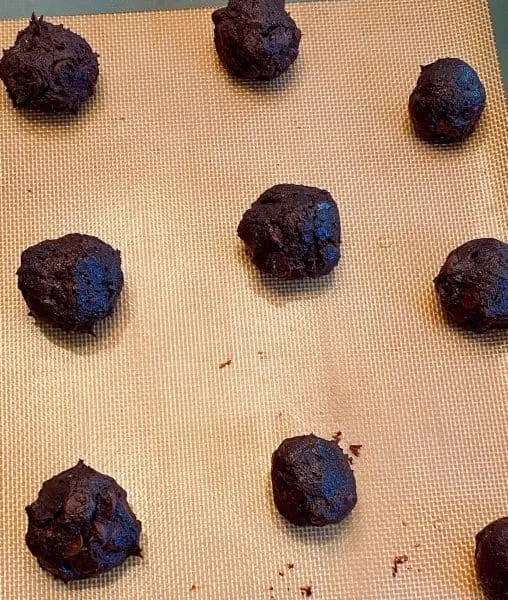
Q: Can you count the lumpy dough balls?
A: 9